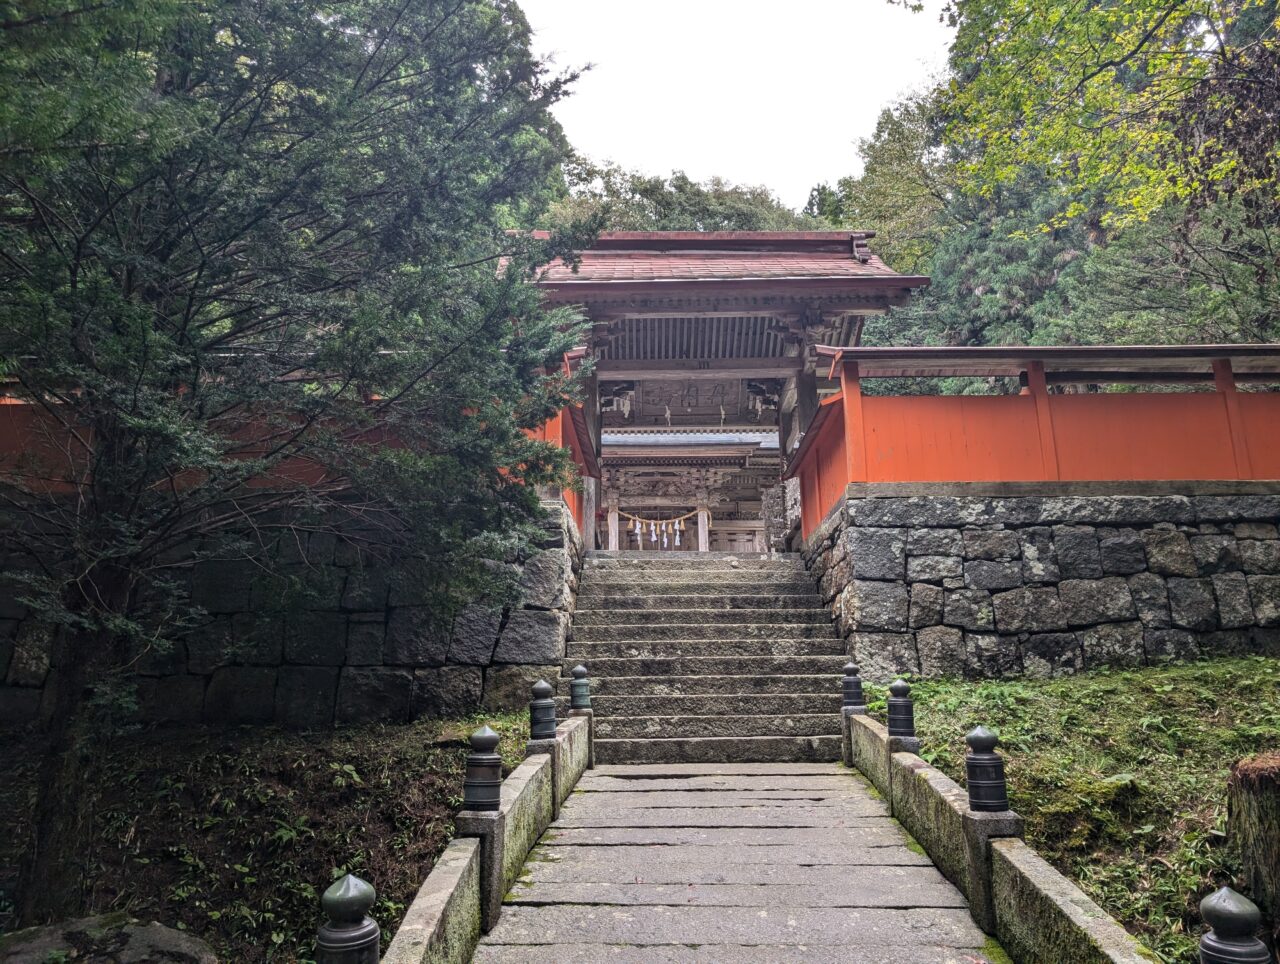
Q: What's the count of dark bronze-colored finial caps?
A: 8